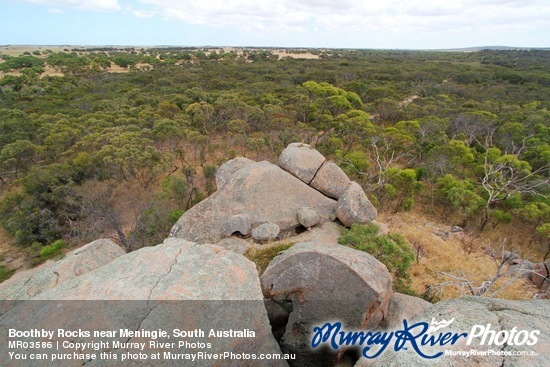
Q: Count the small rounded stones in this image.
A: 3